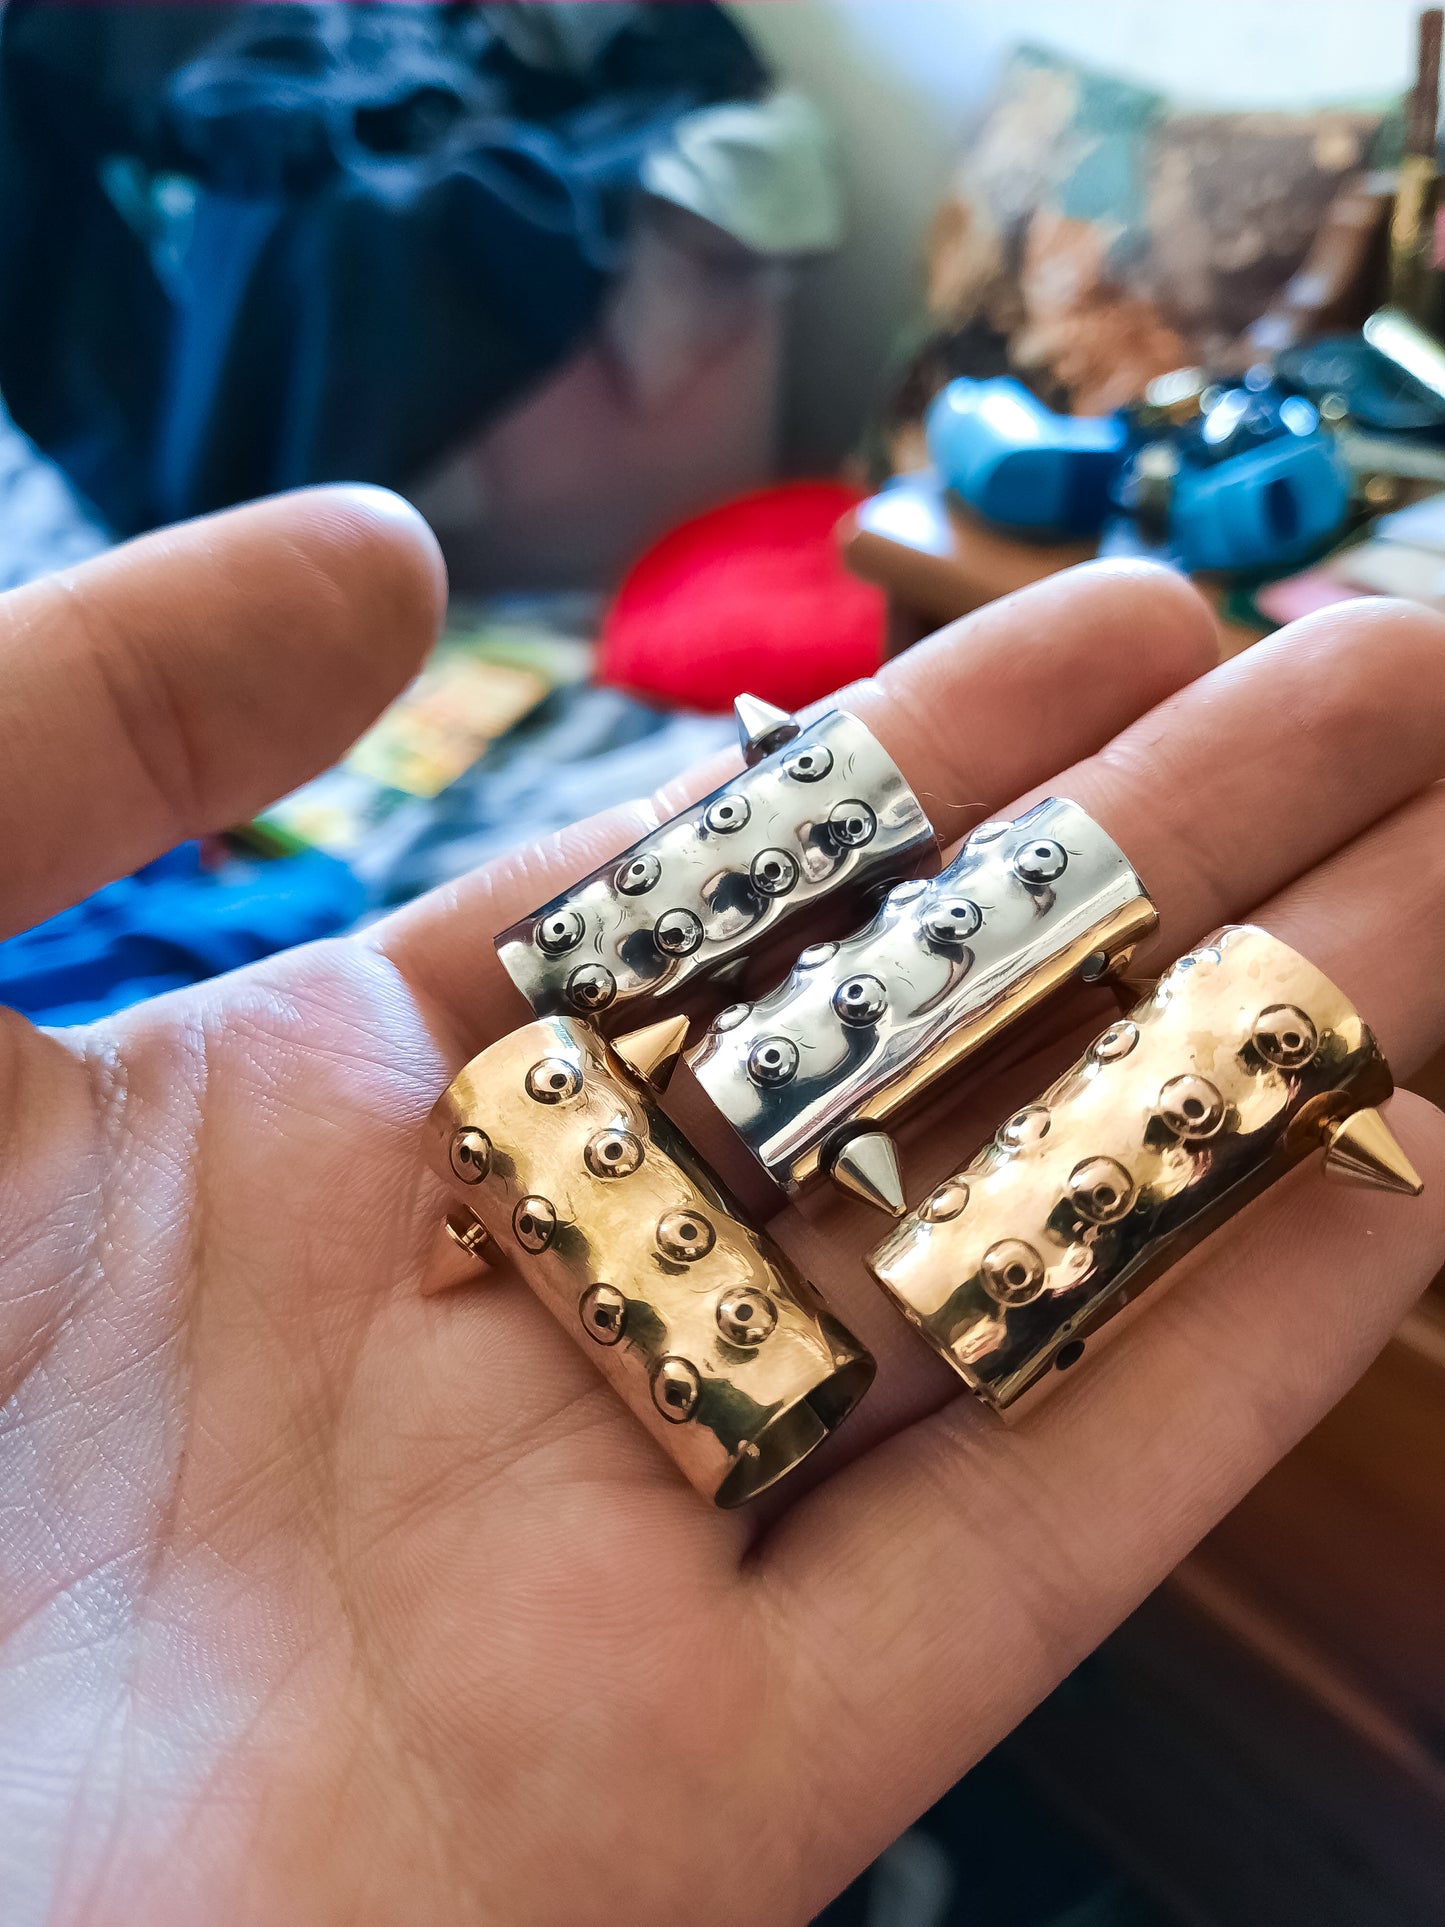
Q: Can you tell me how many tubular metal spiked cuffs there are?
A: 4